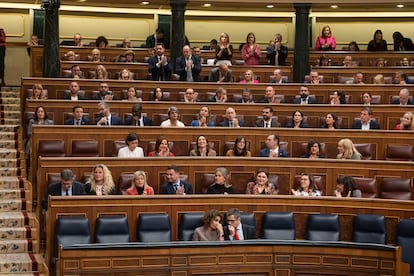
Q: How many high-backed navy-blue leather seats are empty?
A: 7